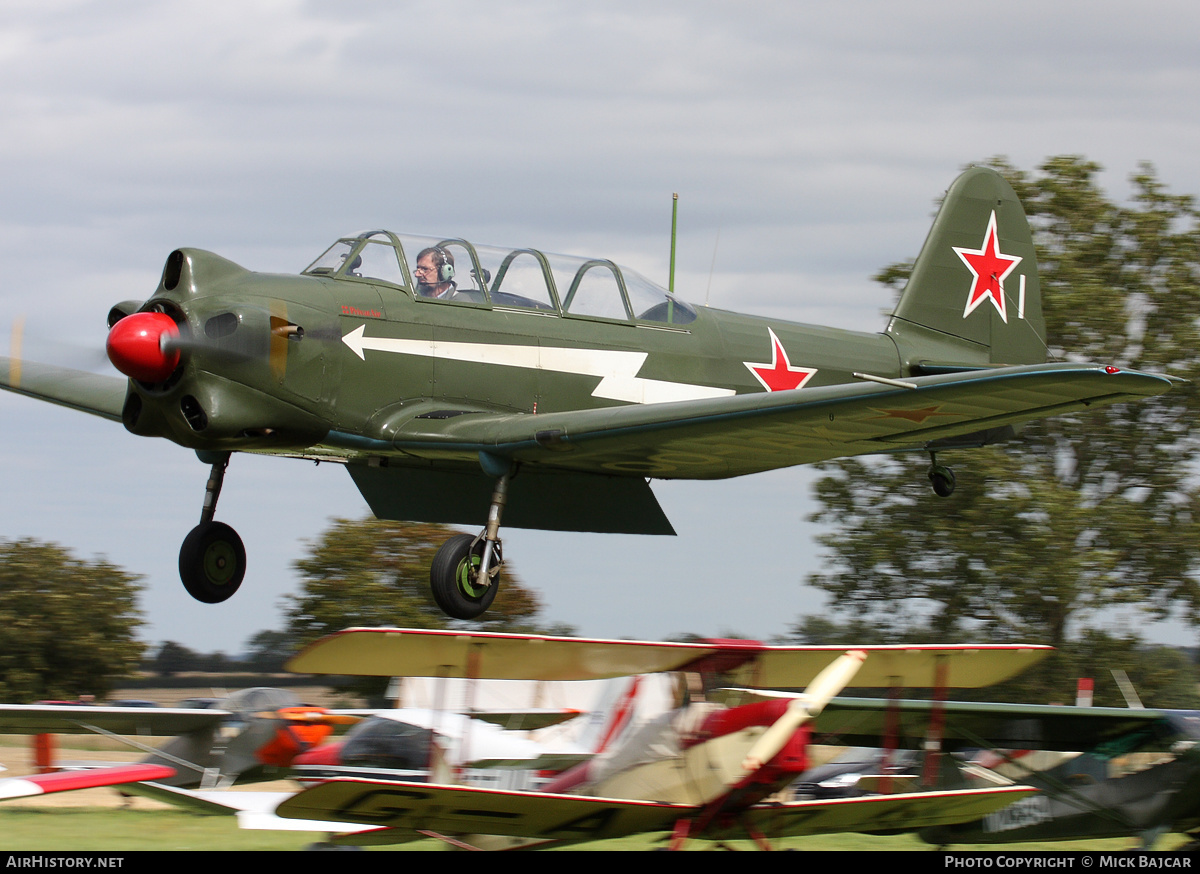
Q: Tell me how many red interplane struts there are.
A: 4